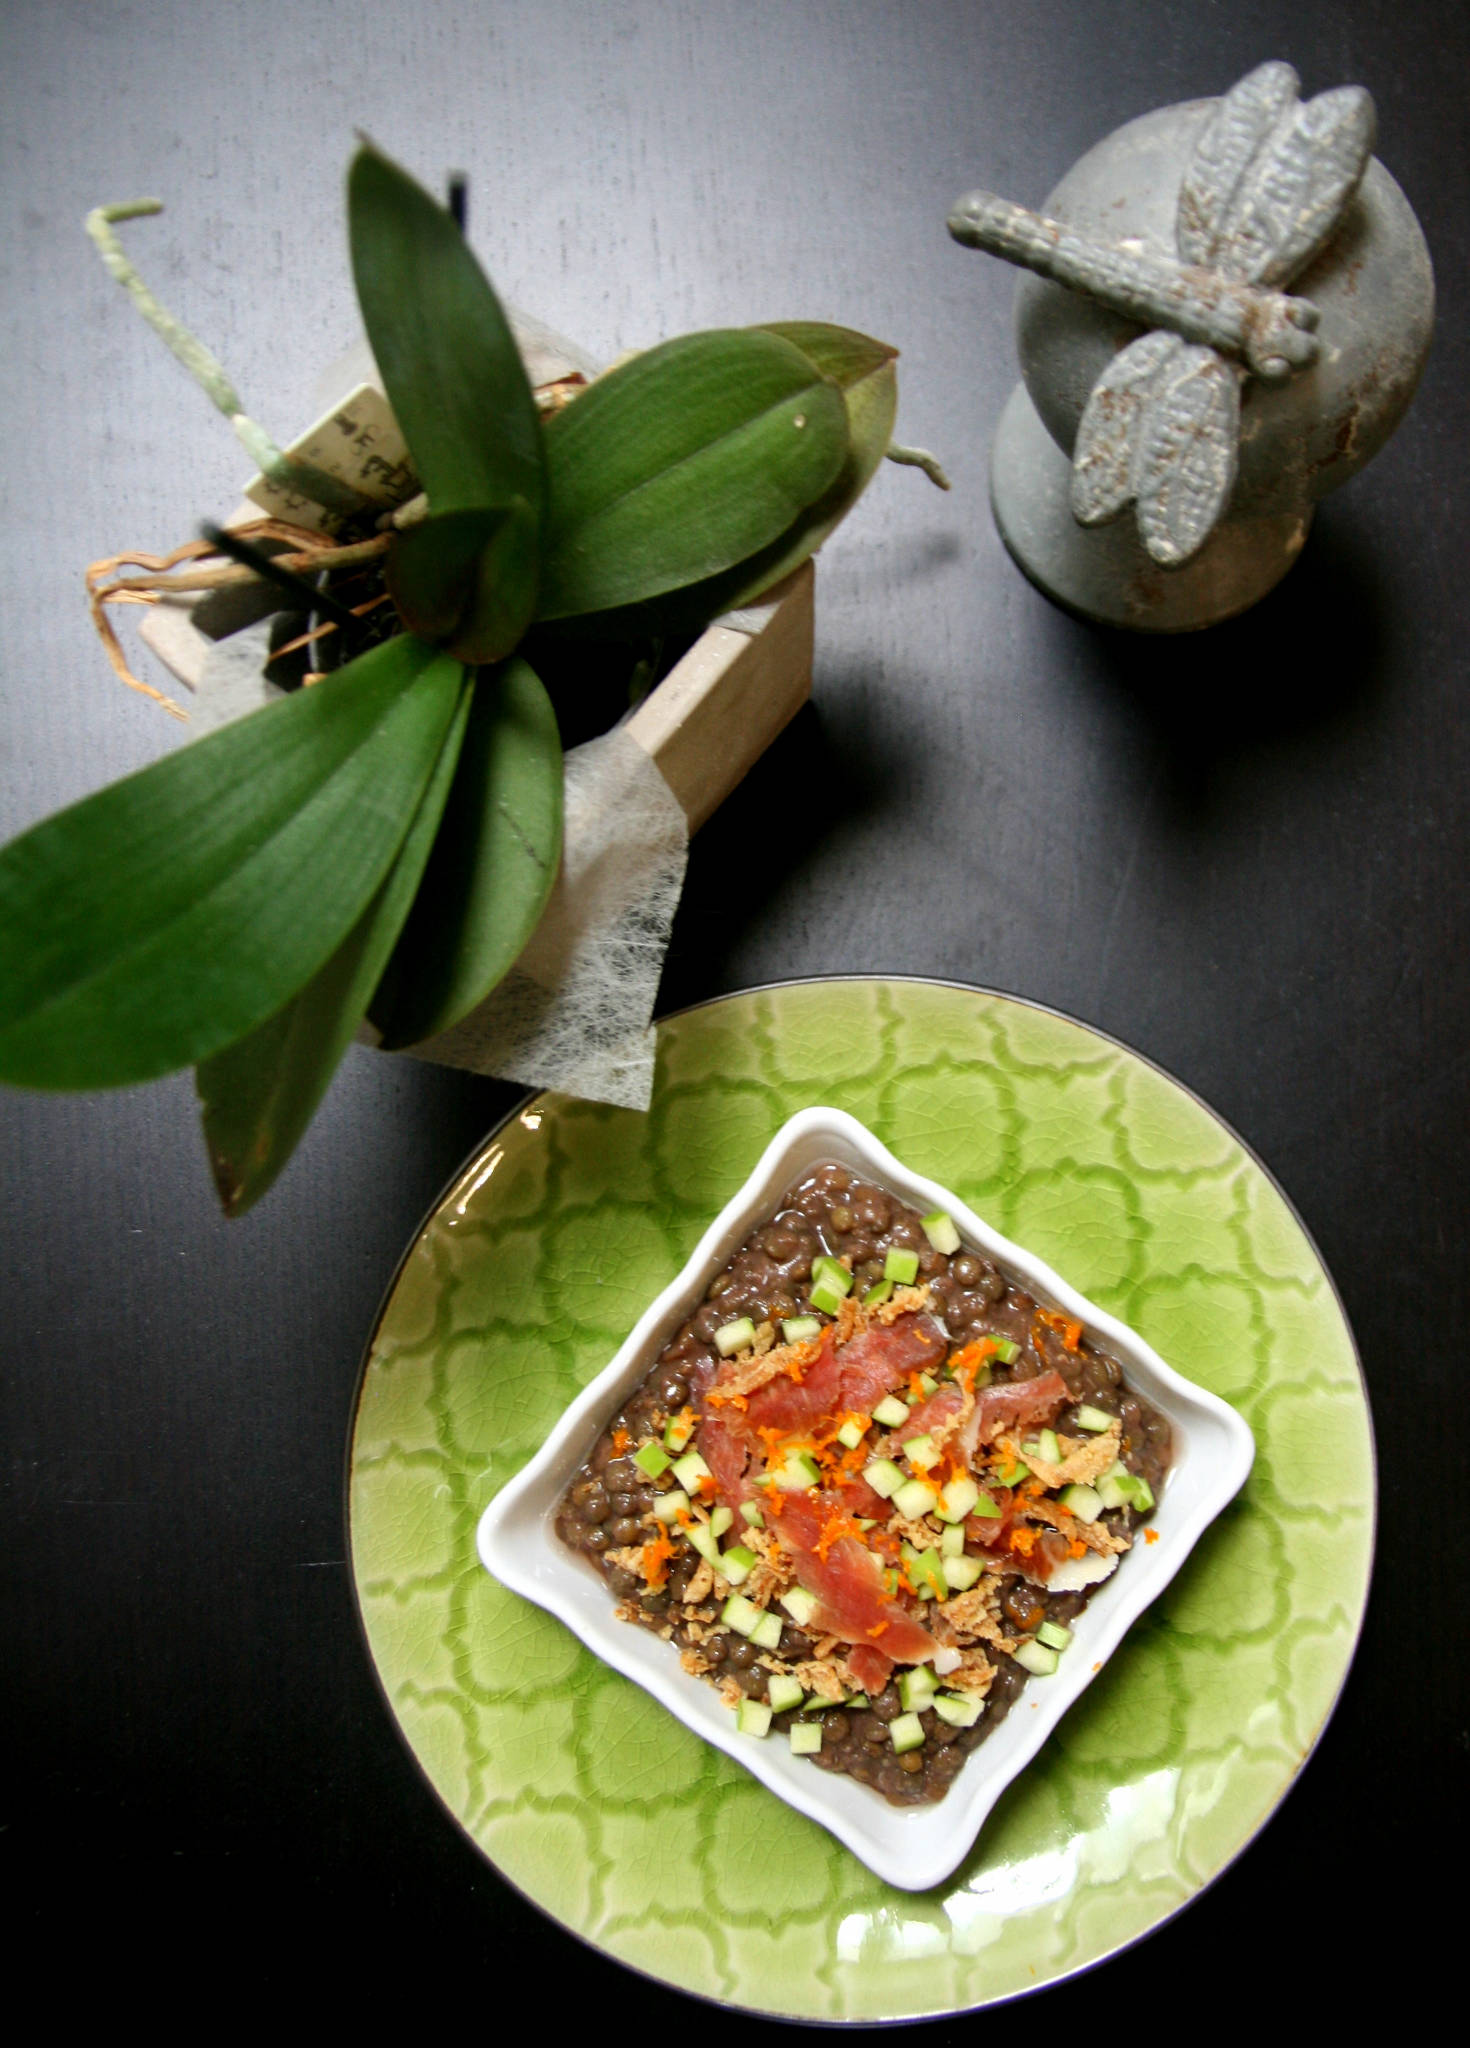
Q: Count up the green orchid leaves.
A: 7